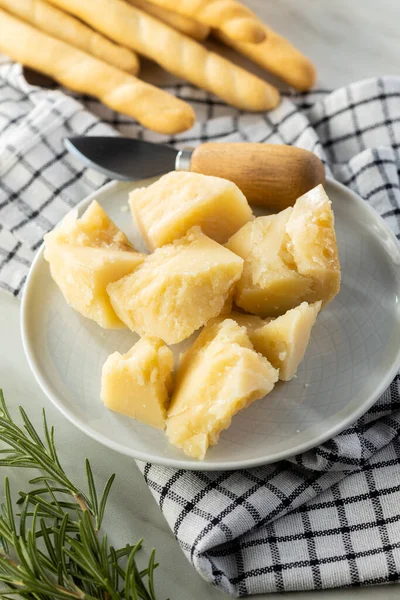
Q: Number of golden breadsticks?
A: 6